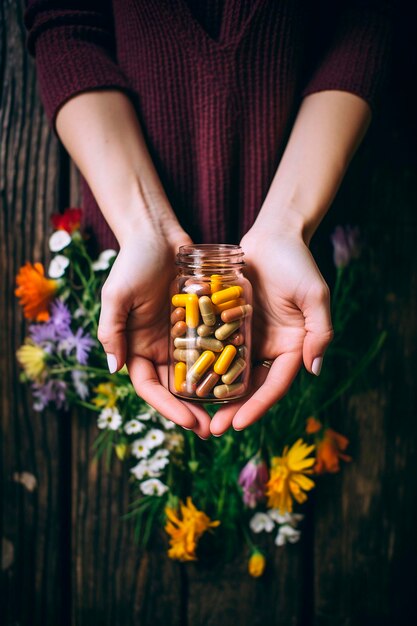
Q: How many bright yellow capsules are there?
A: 8